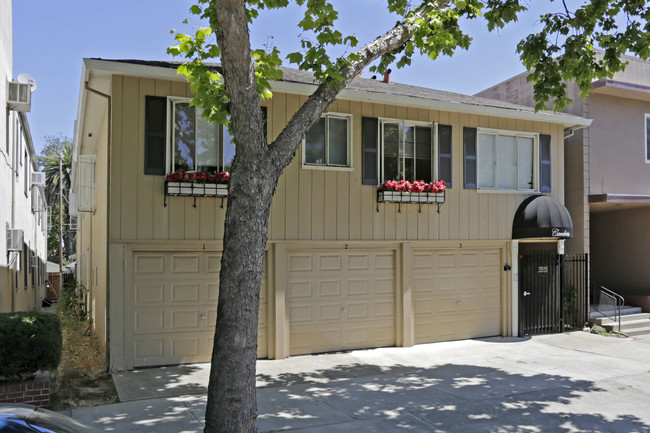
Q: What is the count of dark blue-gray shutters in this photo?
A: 6